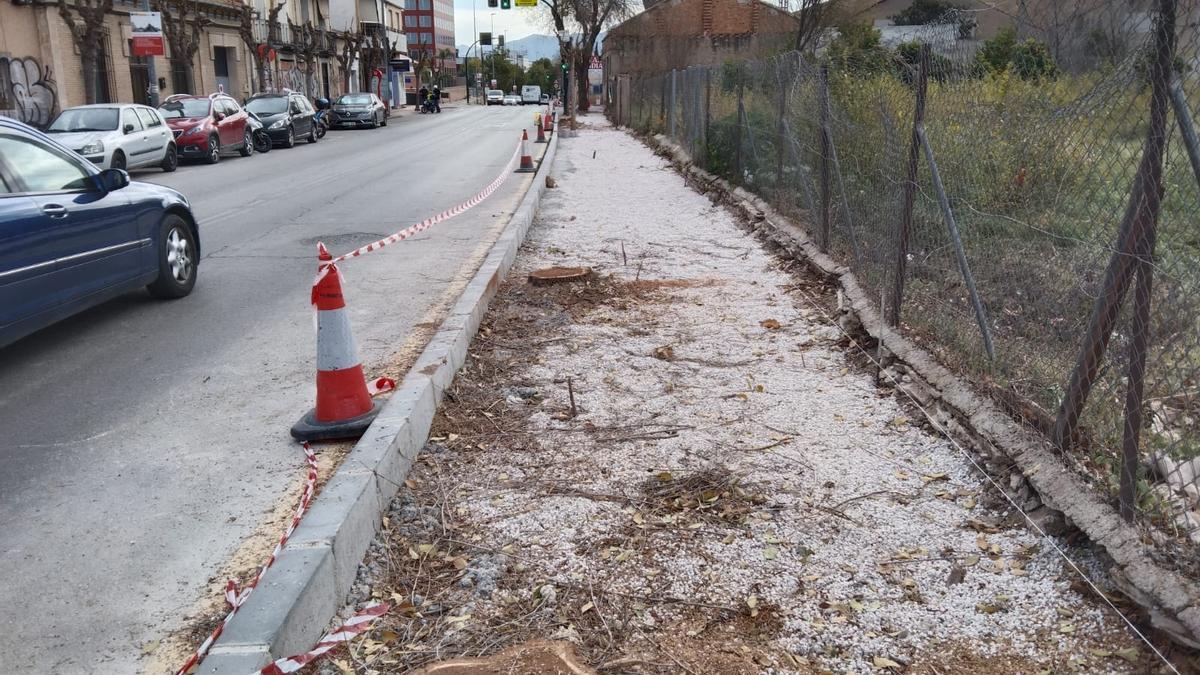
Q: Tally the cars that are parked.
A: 4